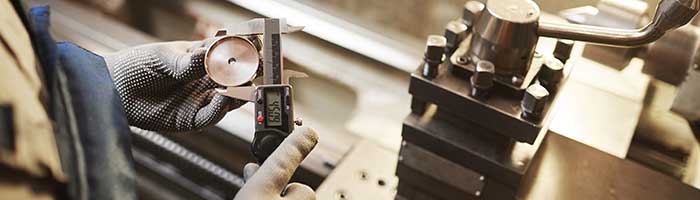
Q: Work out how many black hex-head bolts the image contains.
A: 7